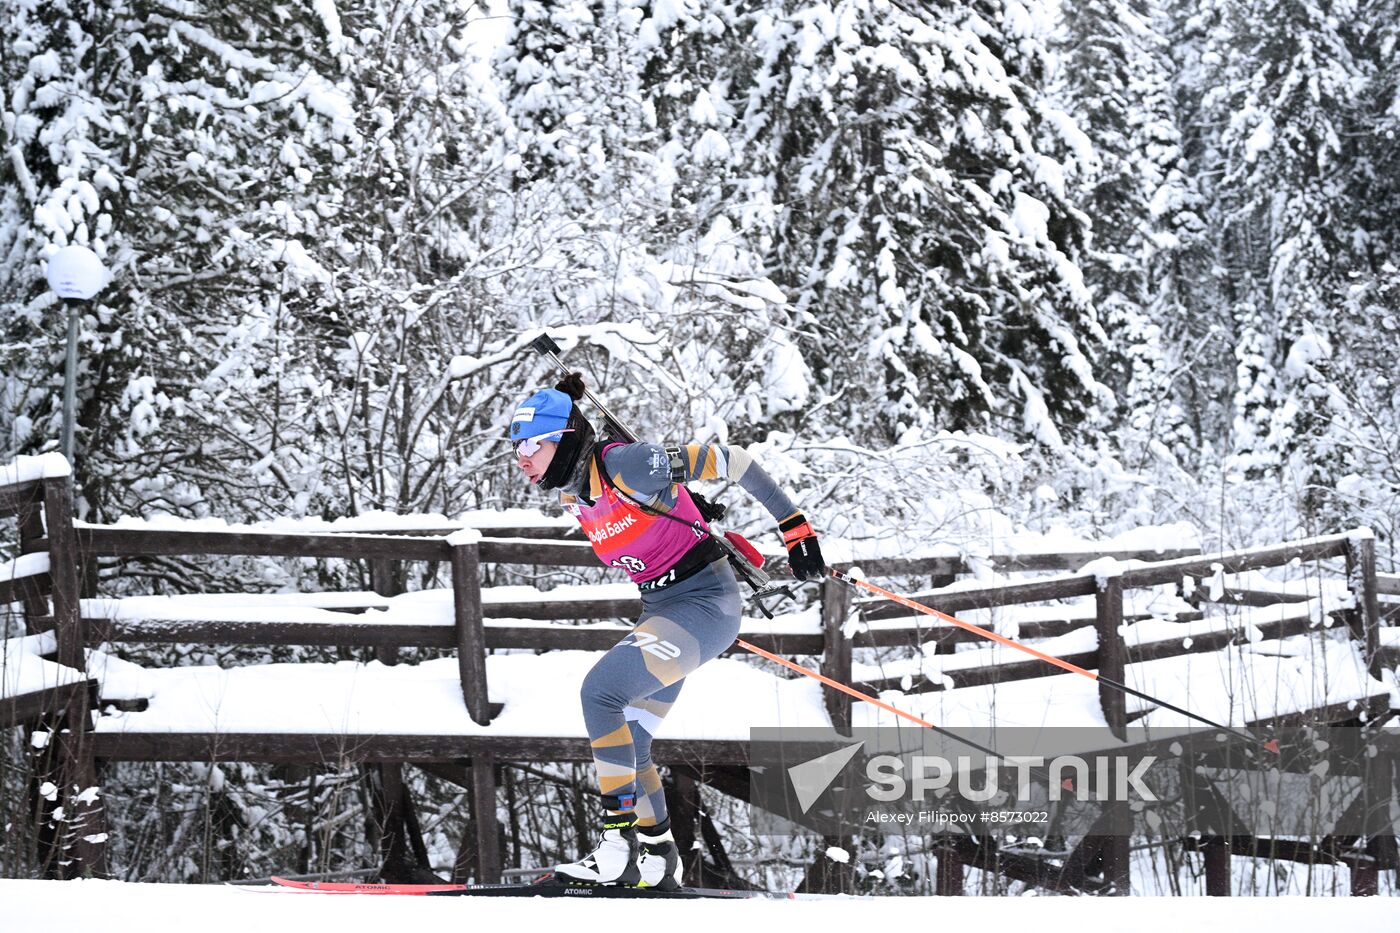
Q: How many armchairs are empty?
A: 0